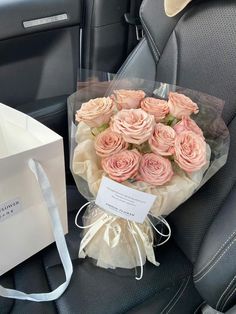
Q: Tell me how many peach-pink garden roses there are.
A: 11